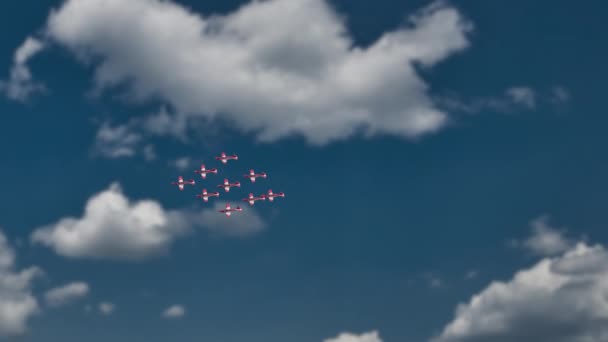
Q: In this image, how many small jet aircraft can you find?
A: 9